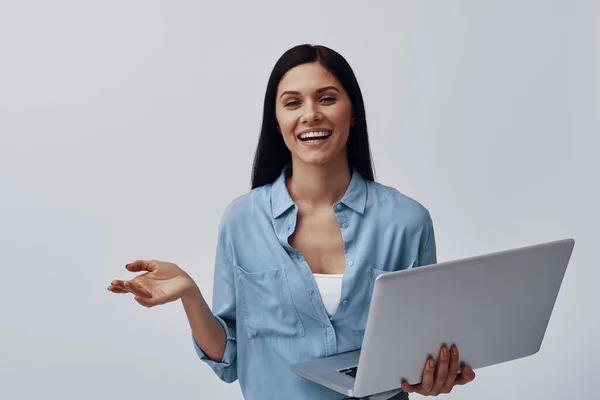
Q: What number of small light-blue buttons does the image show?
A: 5